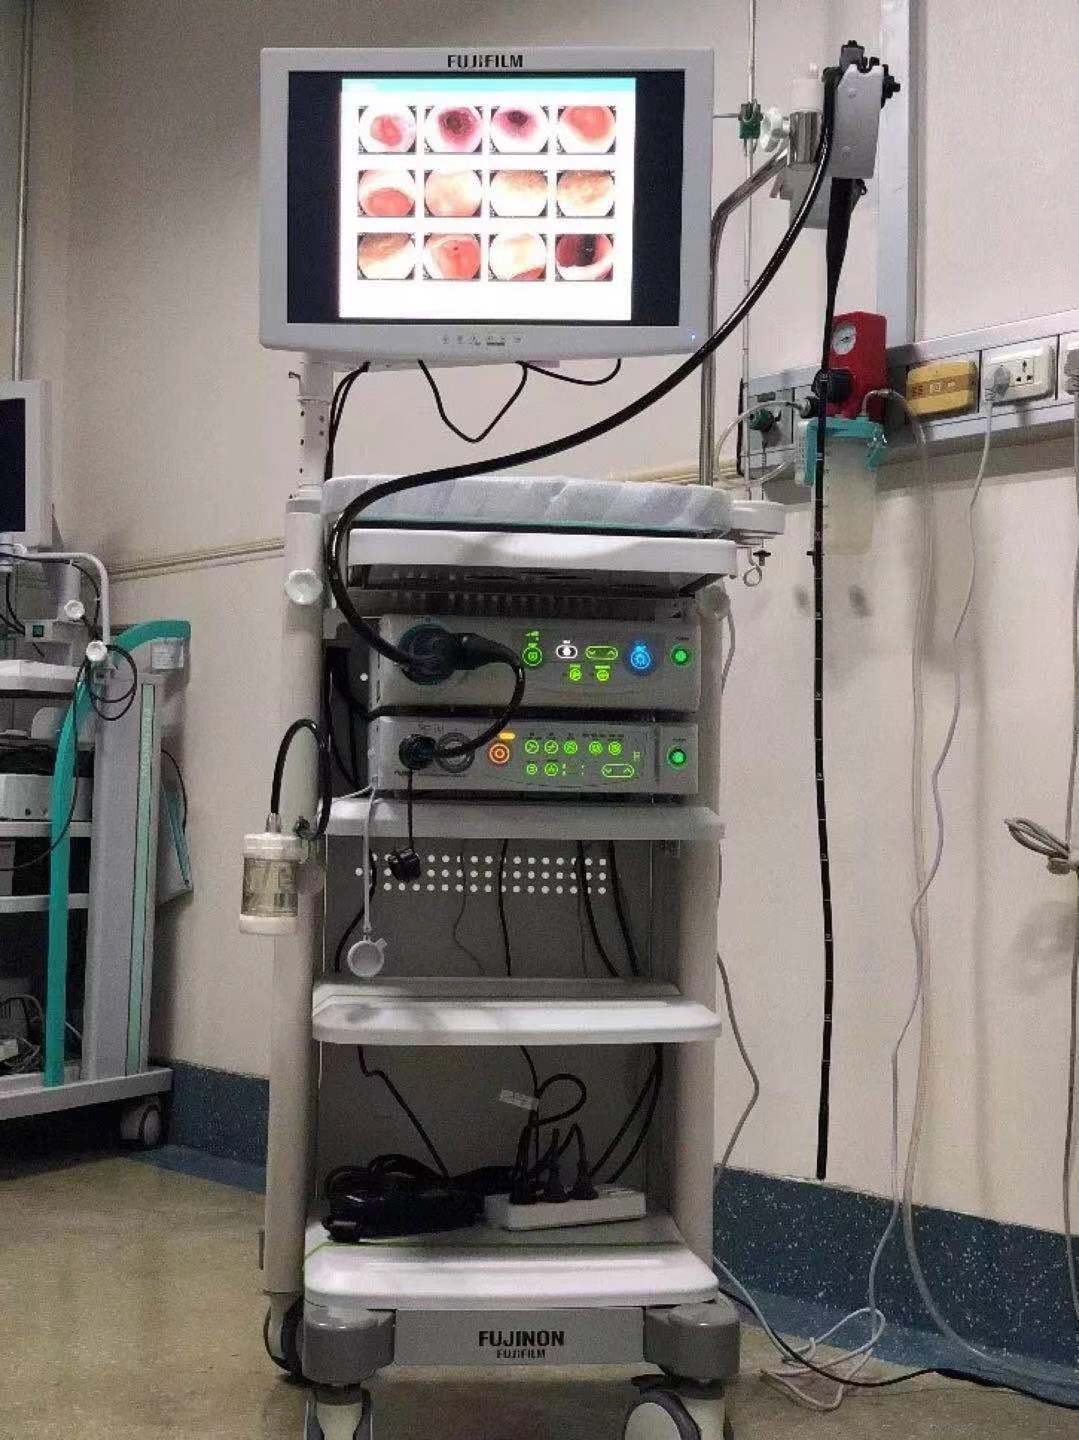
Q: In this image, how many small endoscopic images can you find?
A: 12